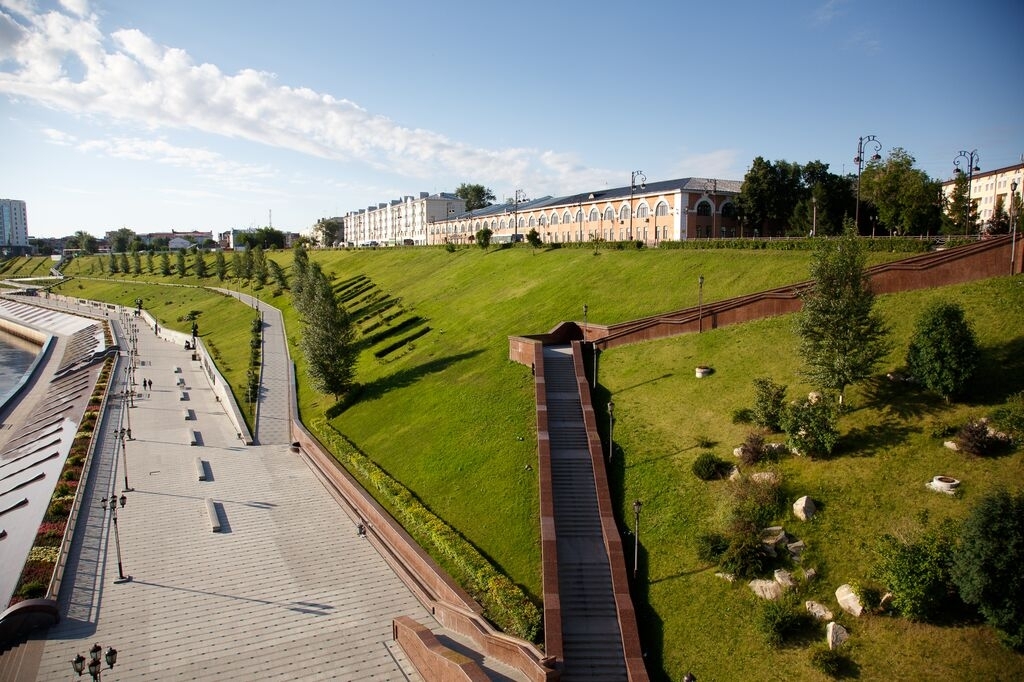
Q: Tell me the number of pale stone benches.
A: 7